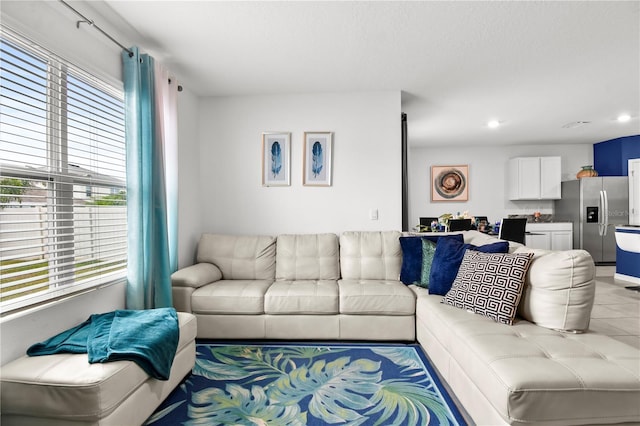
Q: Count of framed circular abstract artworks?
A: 1